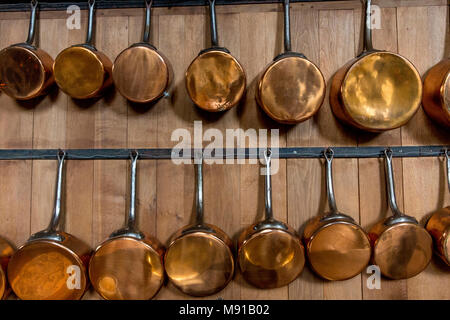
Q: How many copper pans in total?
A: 15